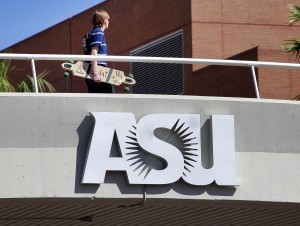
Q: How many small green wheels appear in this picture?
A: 4